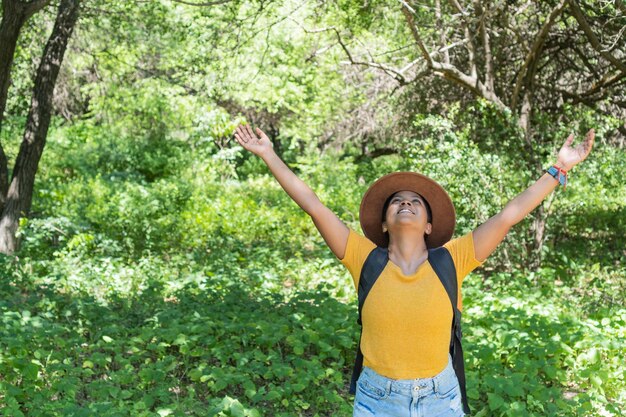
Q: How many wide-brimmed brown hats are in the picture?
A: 1